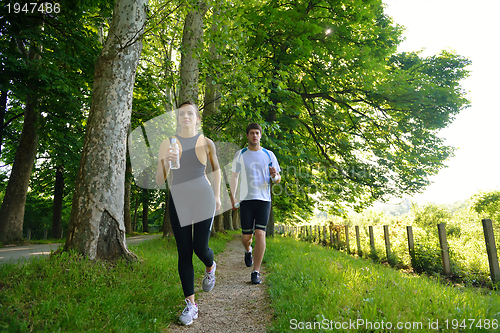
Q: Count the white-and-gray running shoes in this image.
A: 2